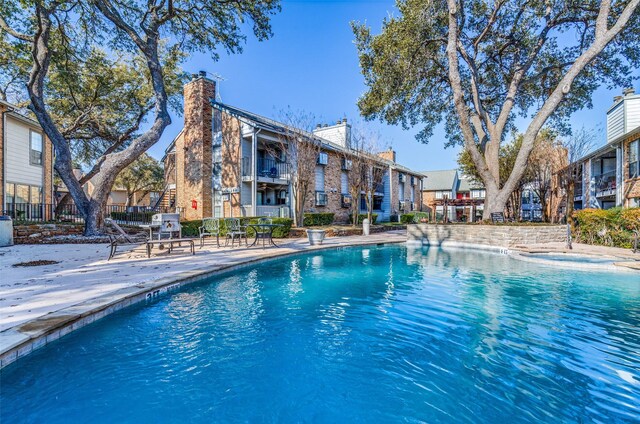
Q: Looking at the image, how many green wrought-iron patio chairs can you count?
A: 3